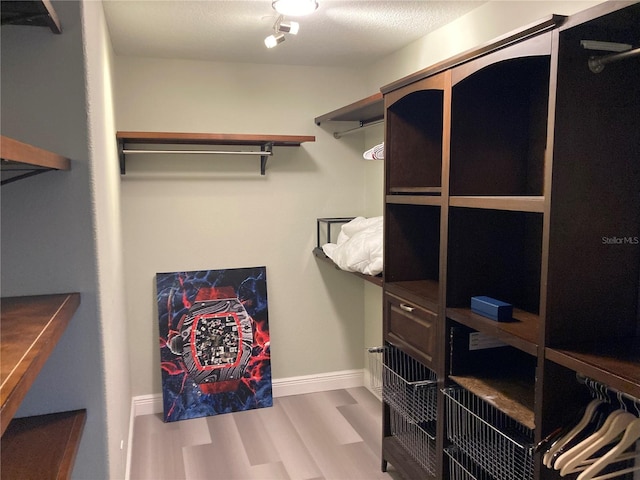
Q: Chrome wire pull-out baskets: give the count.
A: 4